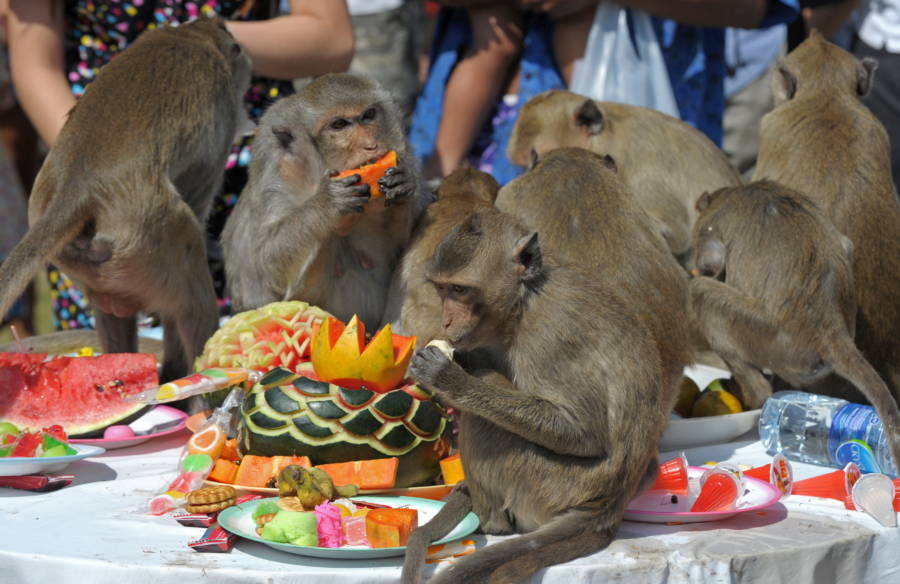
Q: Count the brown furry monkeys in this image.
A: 8